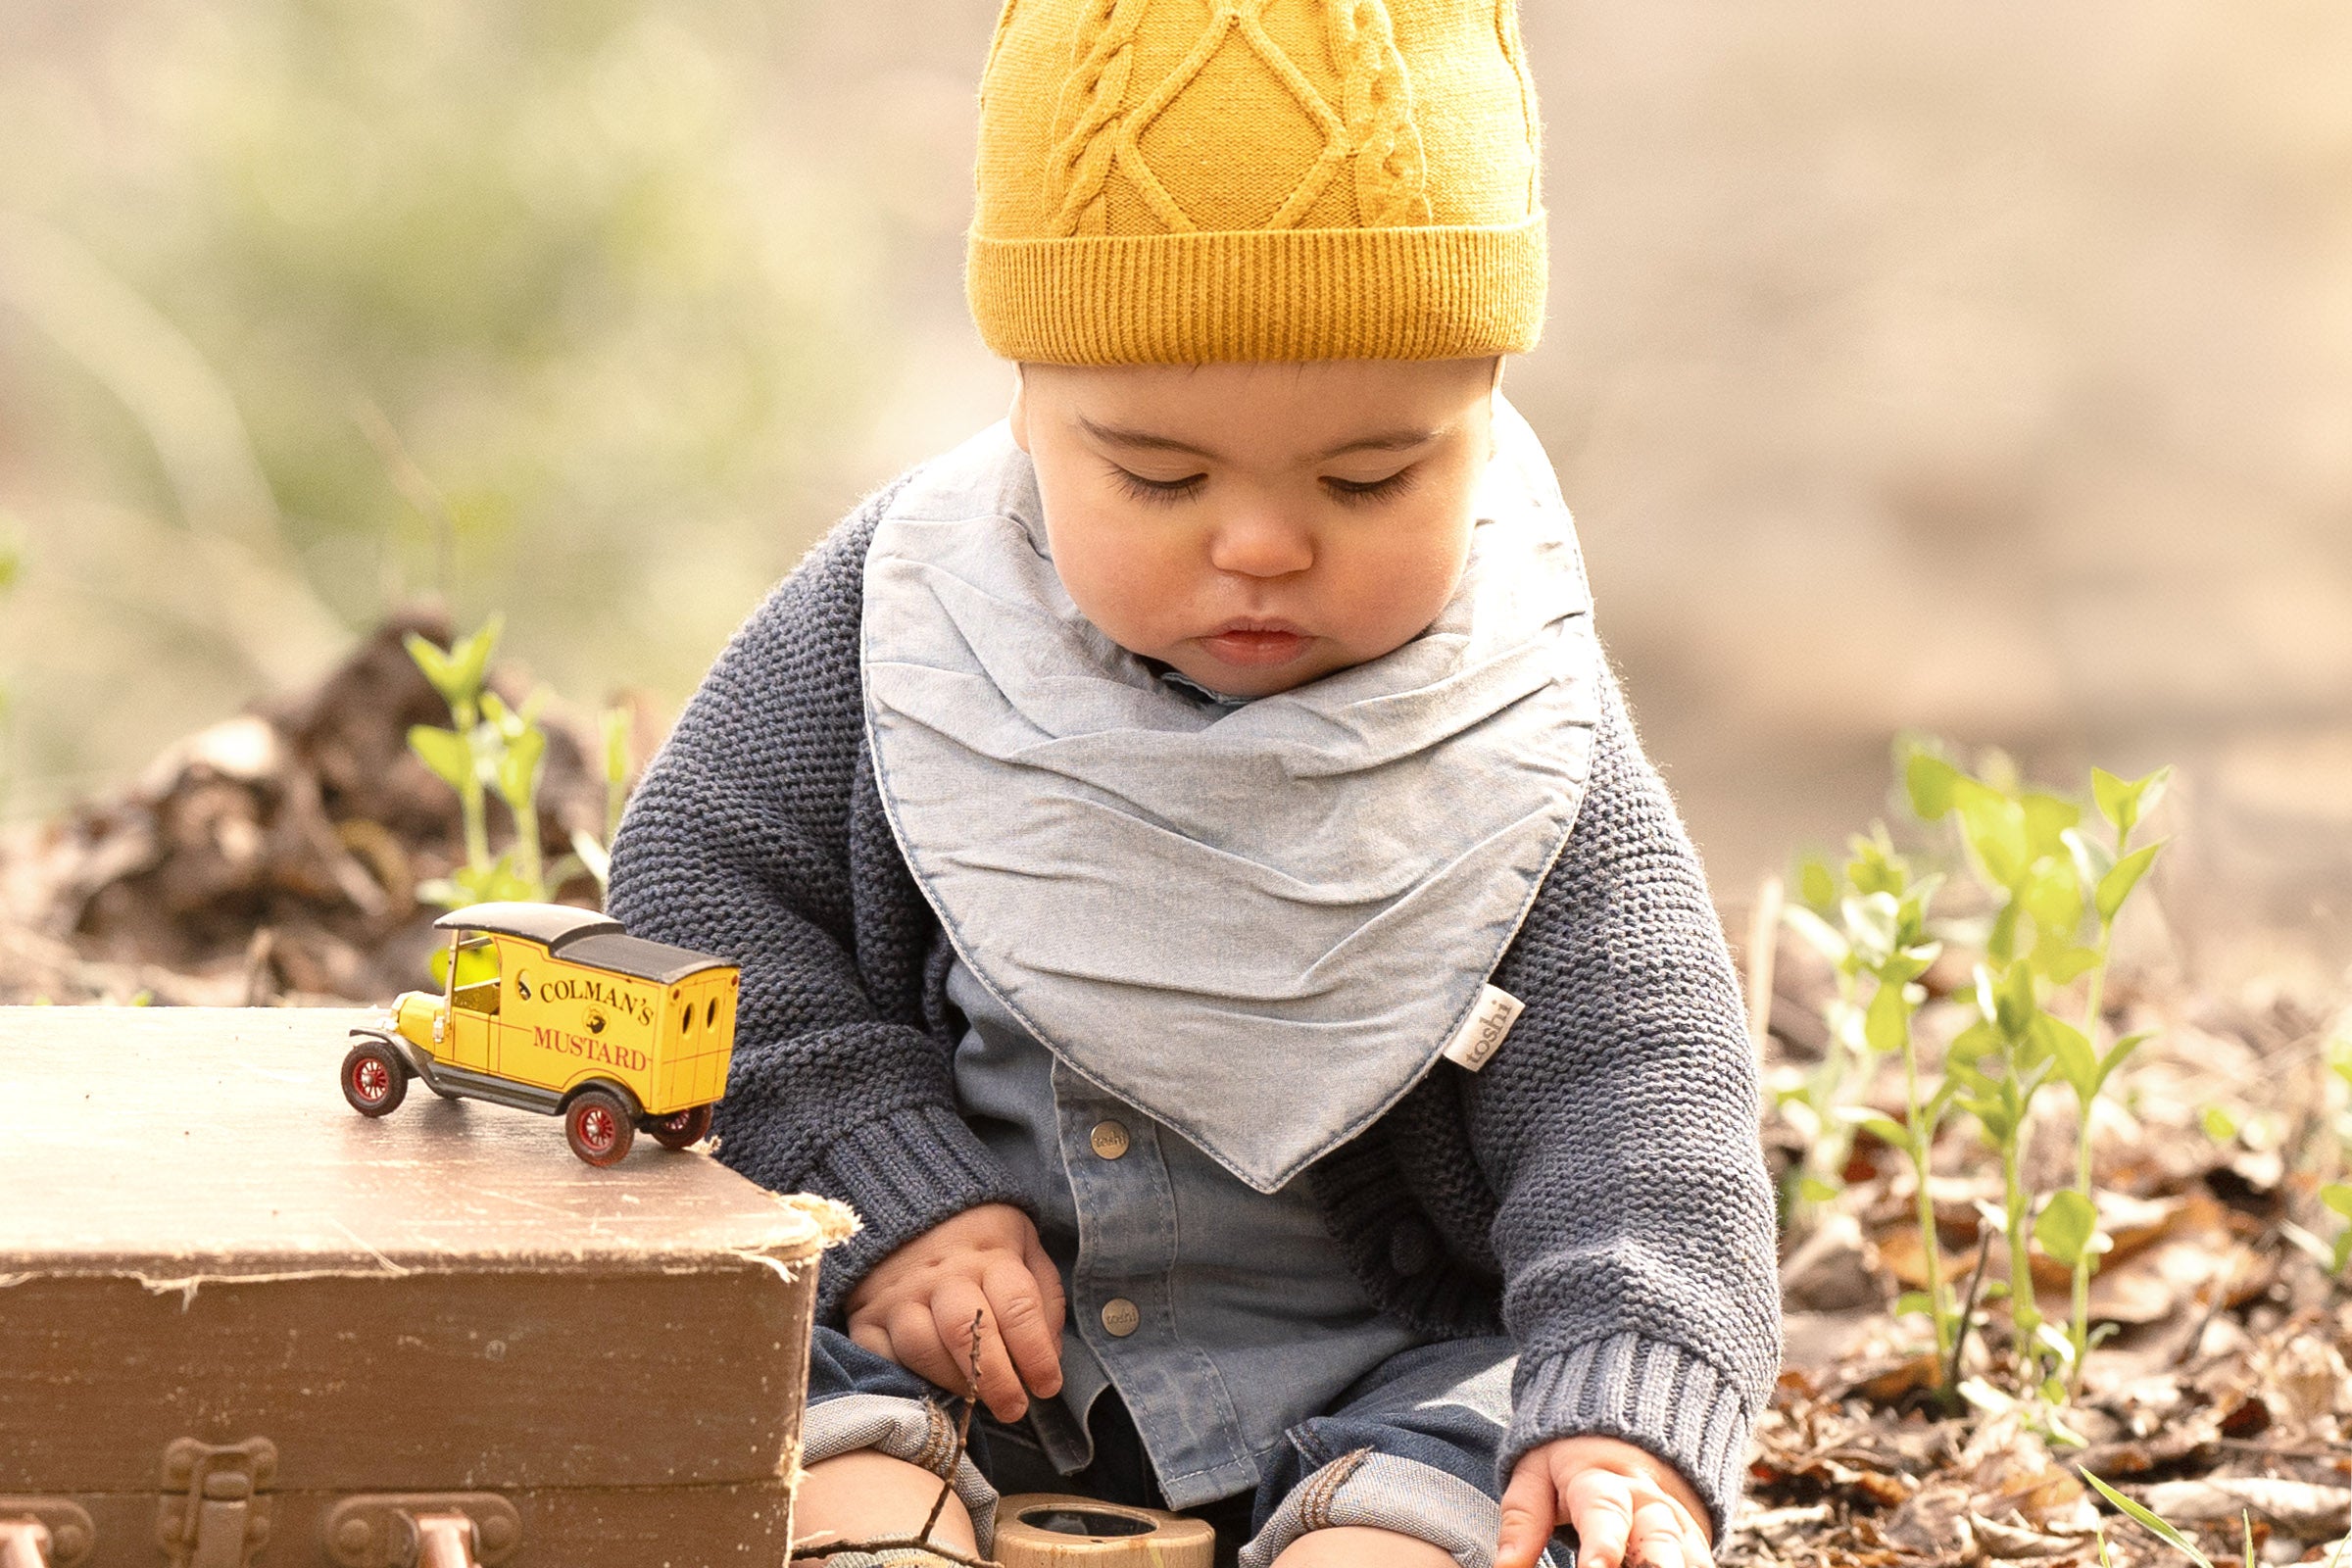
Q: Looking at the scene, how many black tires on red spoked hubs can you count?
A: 3